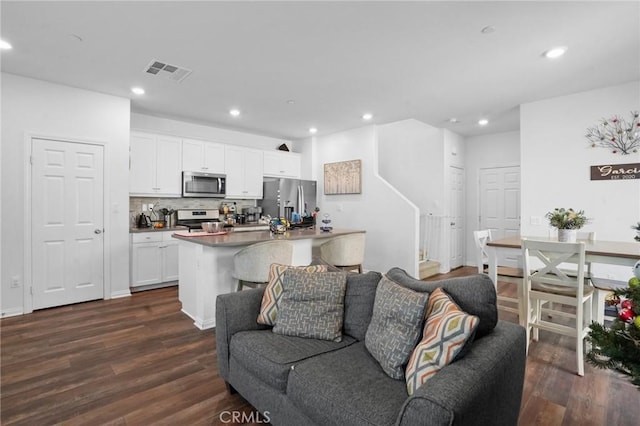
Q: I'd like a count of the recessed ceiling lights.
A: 7